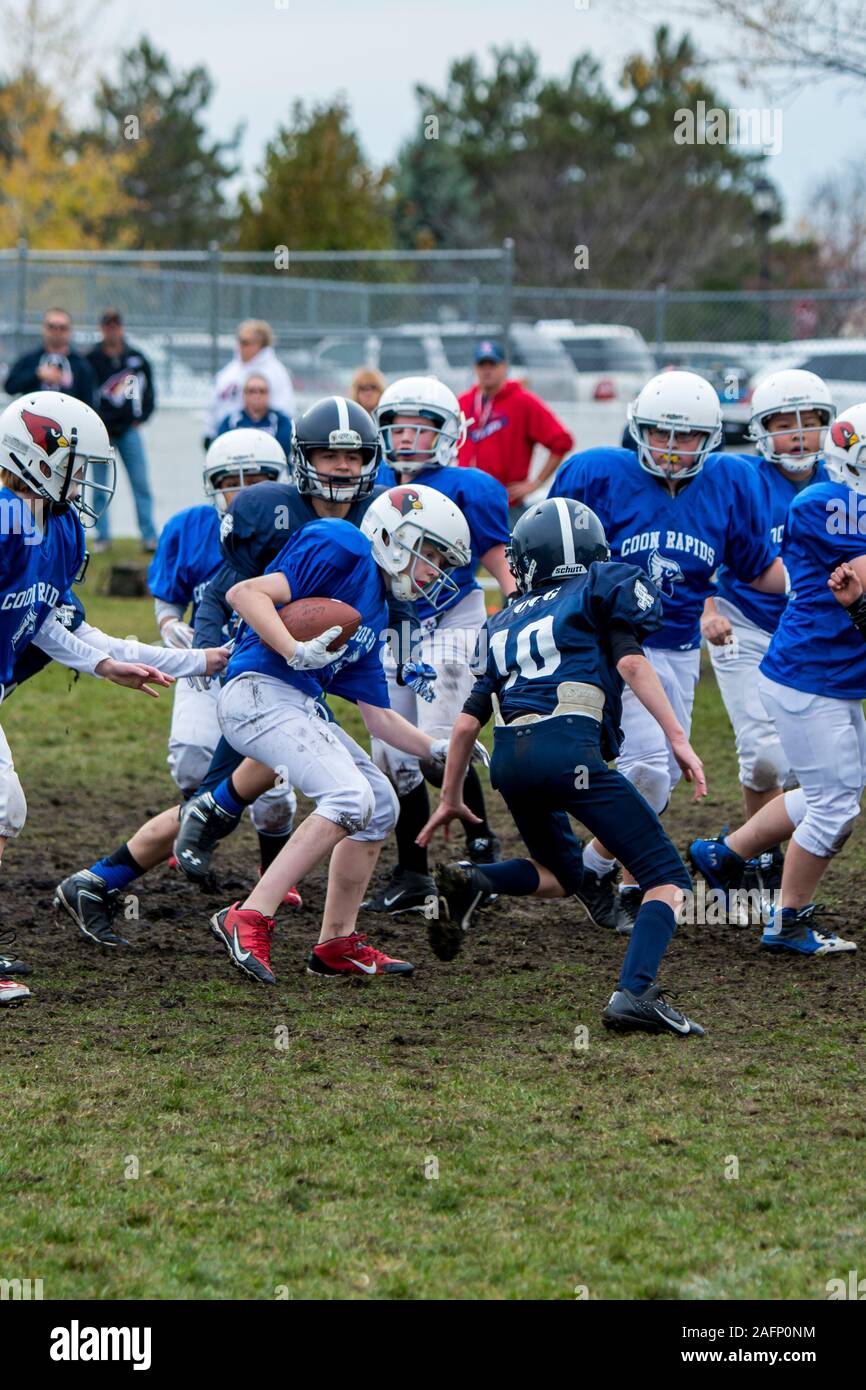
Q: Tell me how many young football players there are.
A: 9